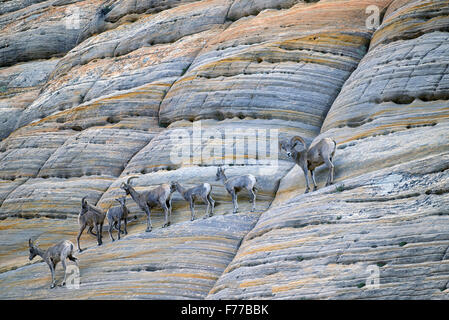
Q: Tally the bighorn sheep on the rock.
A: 7